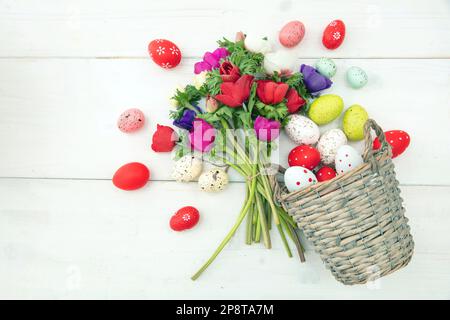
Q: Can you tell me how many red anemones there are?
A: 5